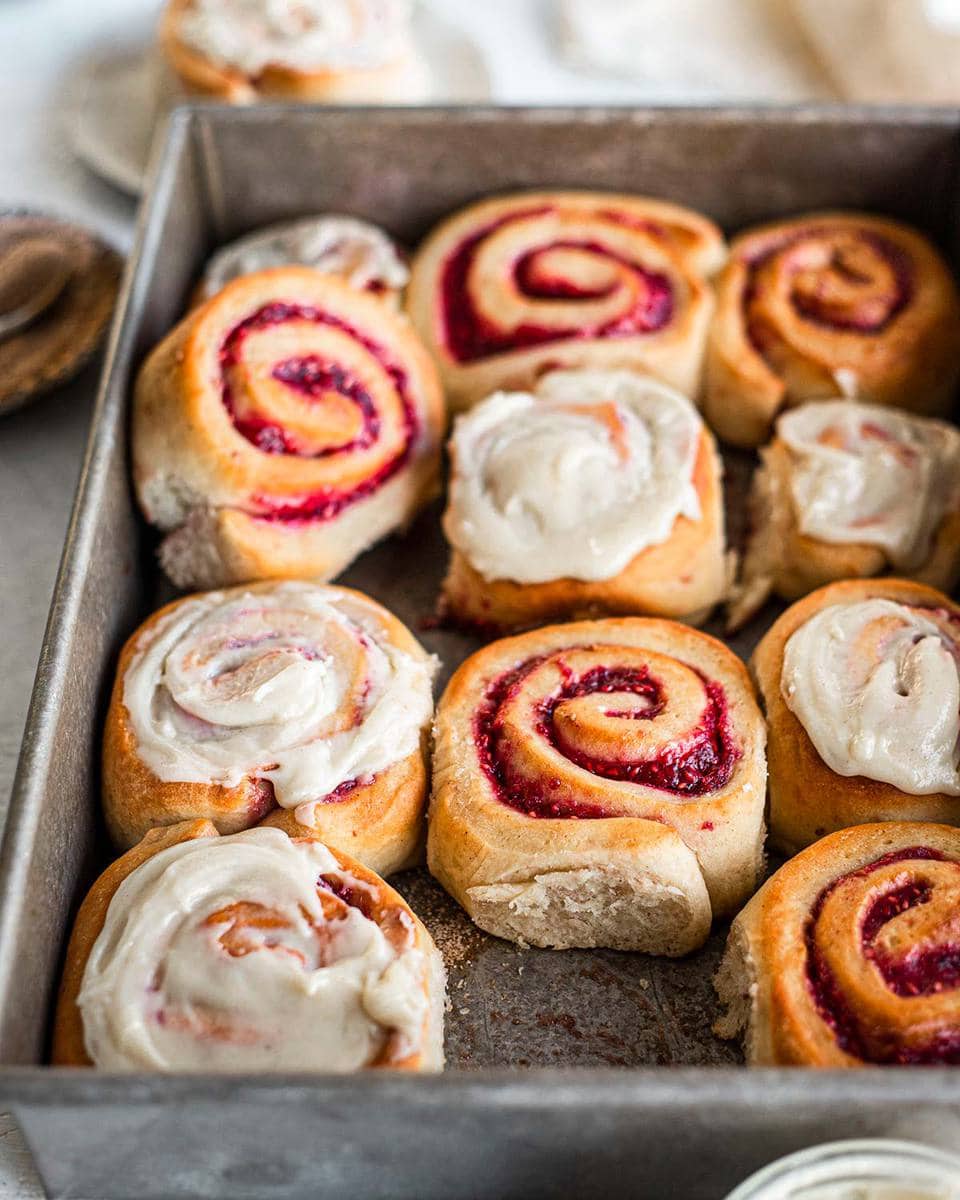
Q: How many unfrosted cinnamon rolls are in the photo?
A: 5